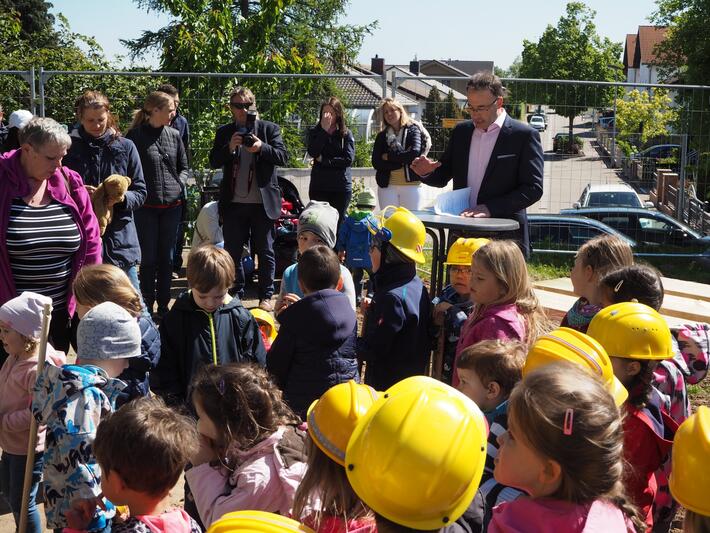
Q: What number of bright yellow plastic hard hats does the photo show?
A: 9